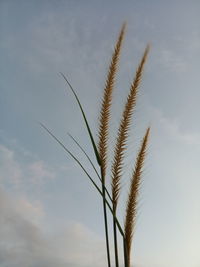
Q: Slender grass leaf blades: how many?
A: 3